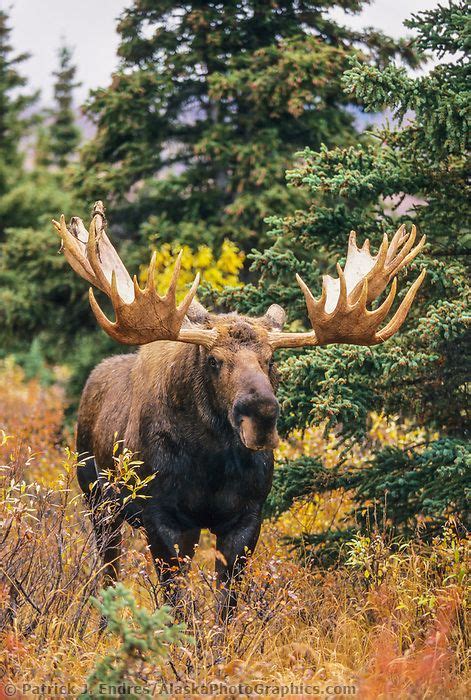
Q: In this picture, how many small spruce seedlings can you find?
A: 1